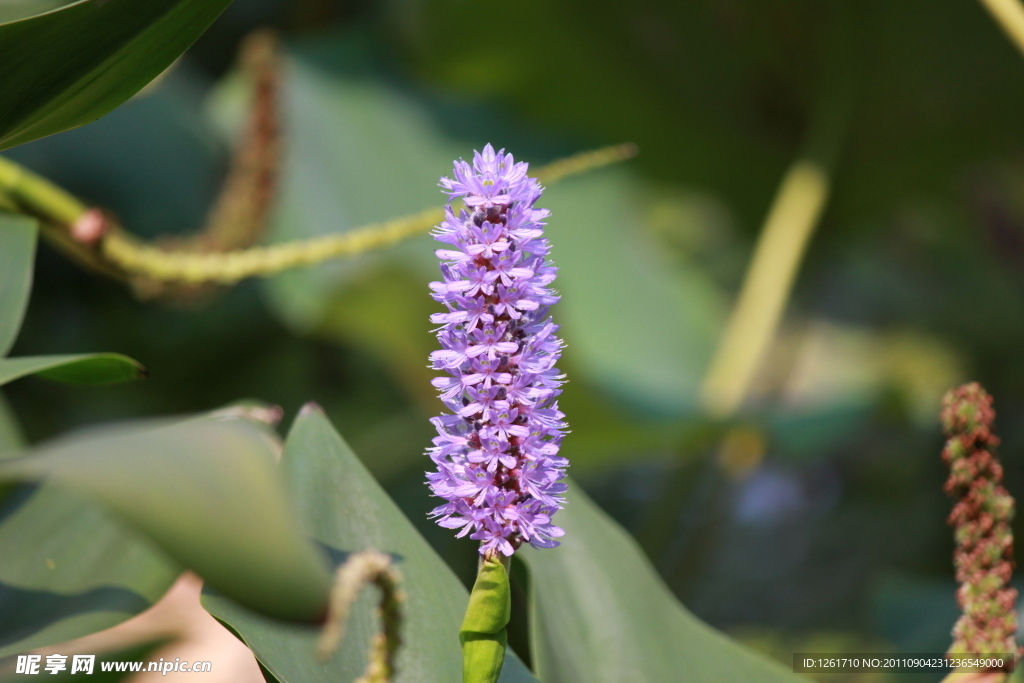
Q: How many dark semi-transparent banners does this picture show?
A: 1